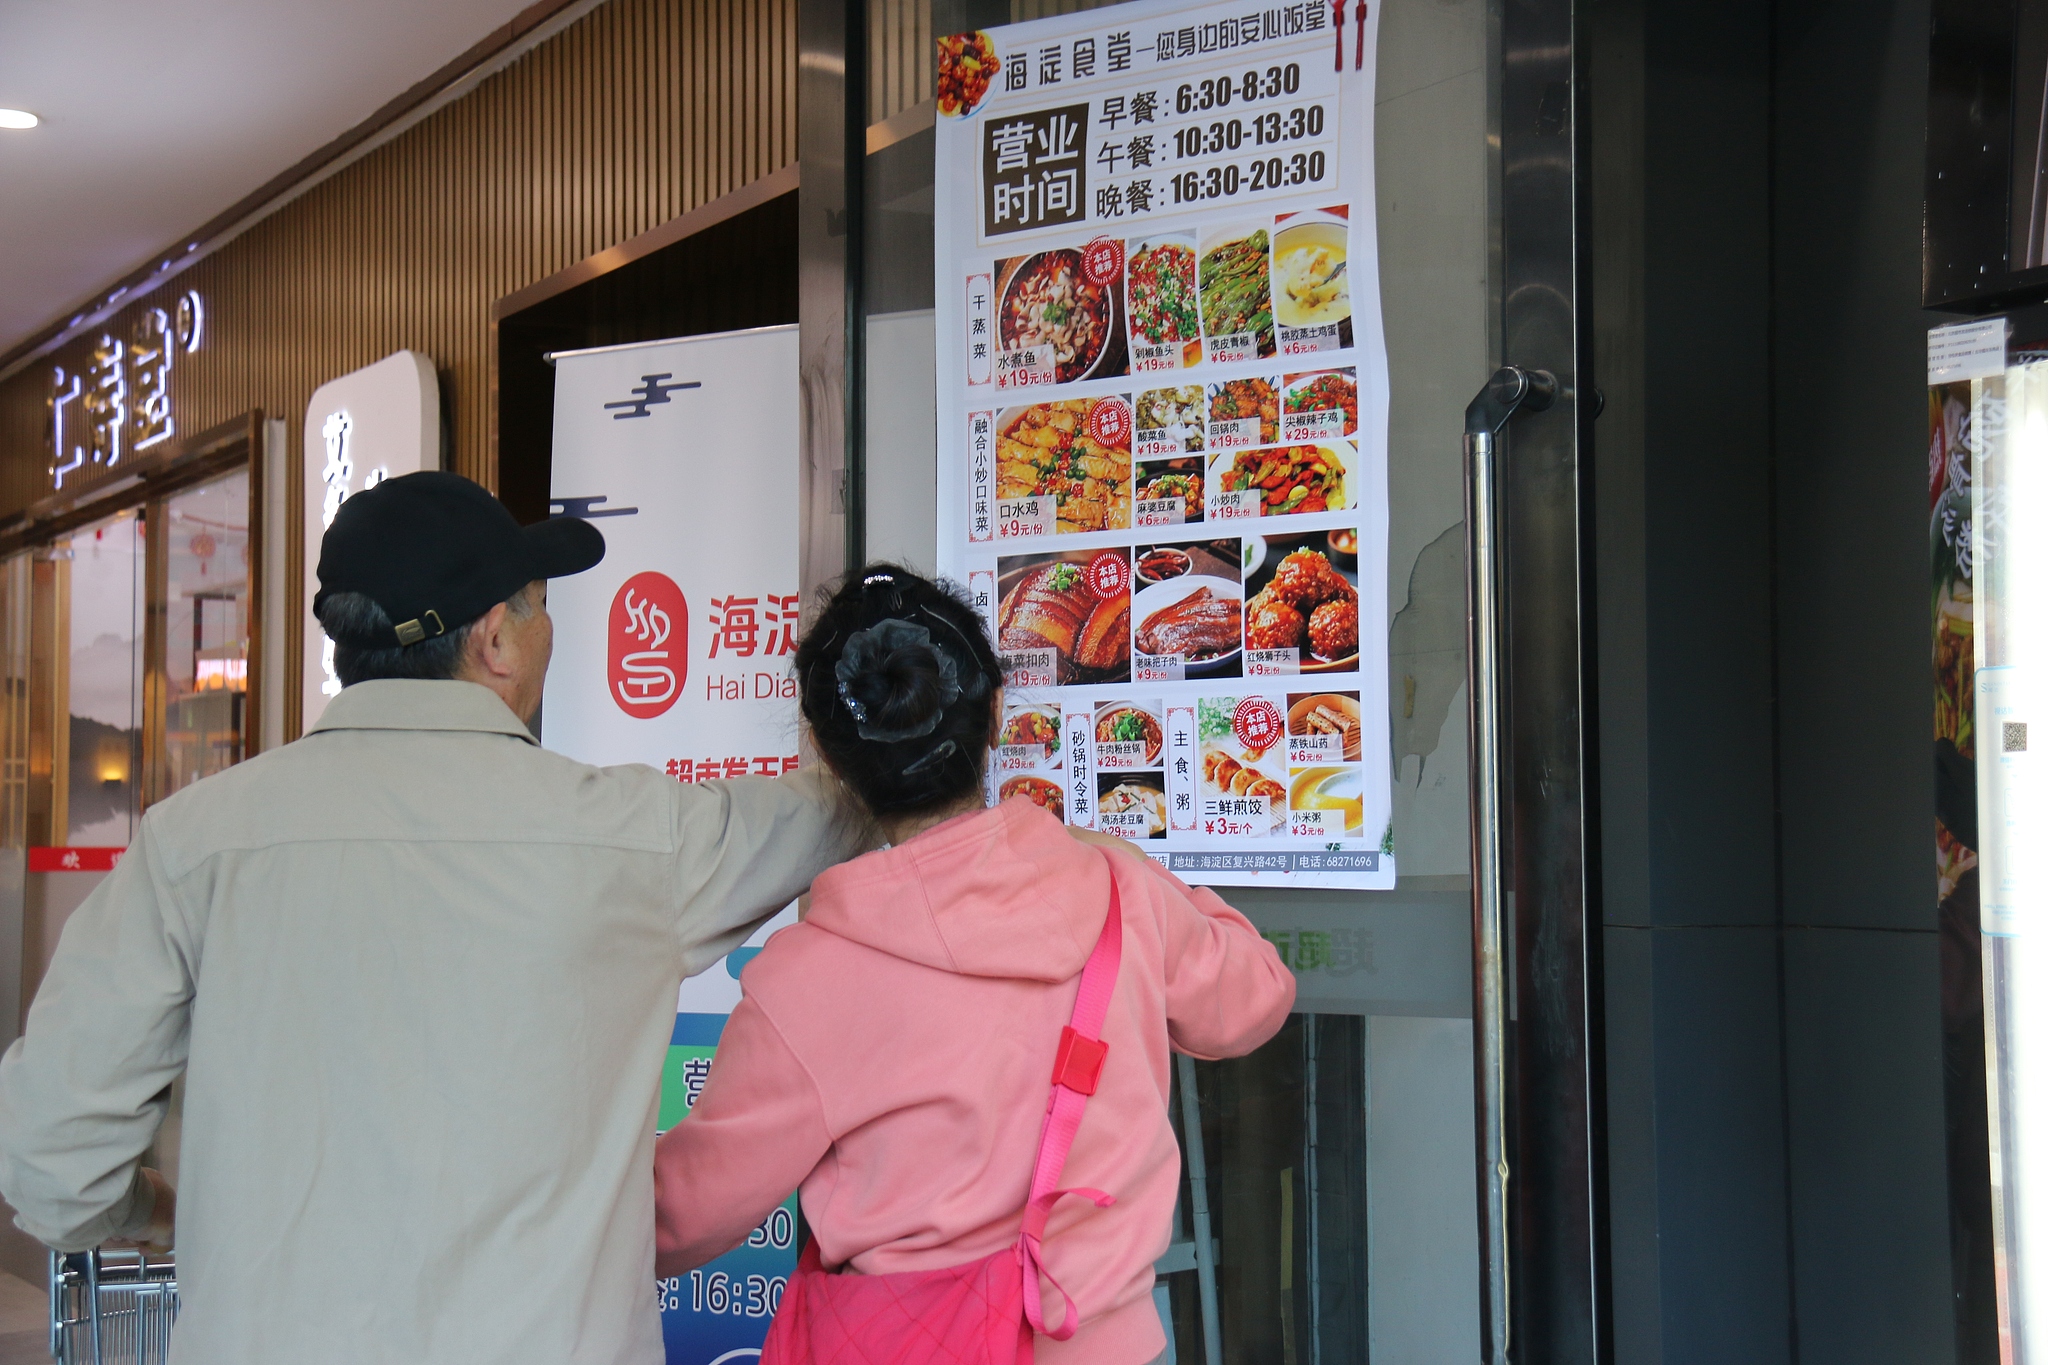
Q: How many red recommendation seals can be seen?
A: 4